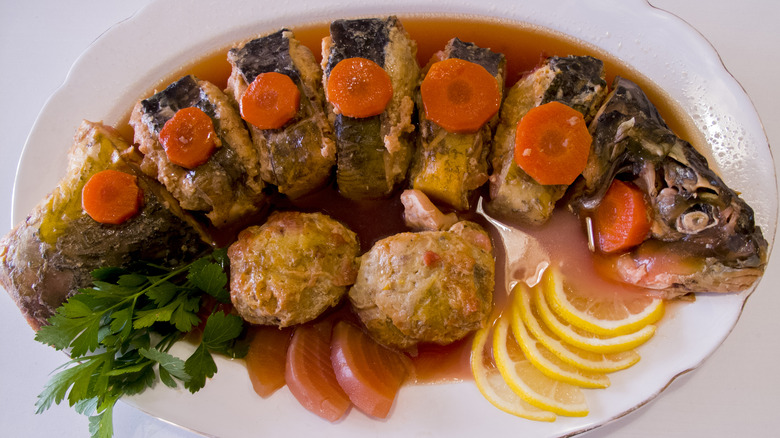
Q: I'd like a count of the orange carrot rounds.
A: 7